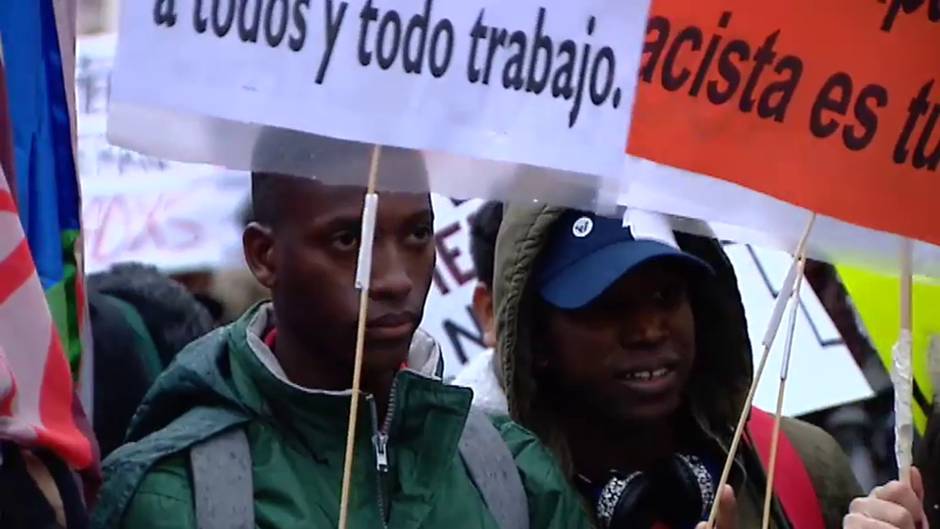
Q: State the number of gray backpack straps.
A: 2